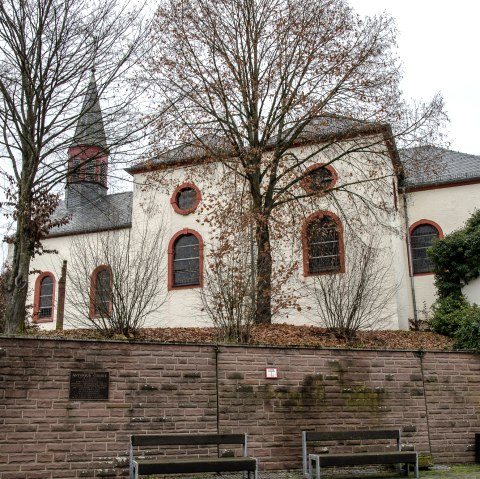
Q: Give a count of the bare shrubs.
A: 3